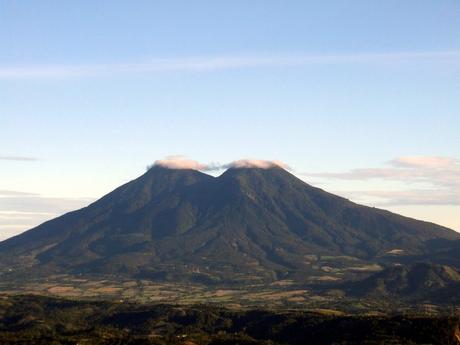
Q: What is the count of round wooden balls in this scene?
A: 0